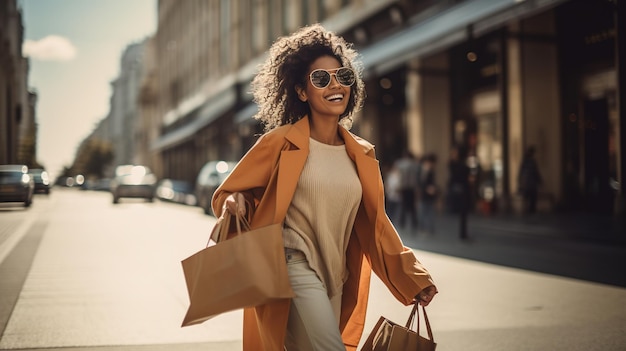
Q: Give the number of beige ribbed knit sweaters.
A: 1